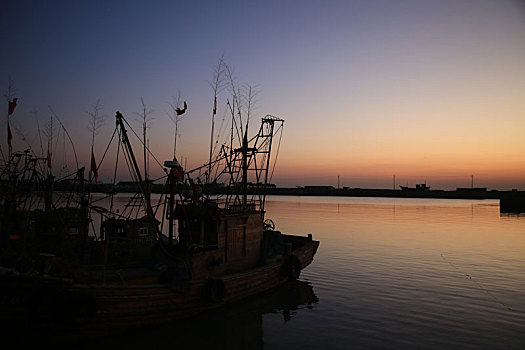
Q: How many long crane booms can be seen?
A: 1